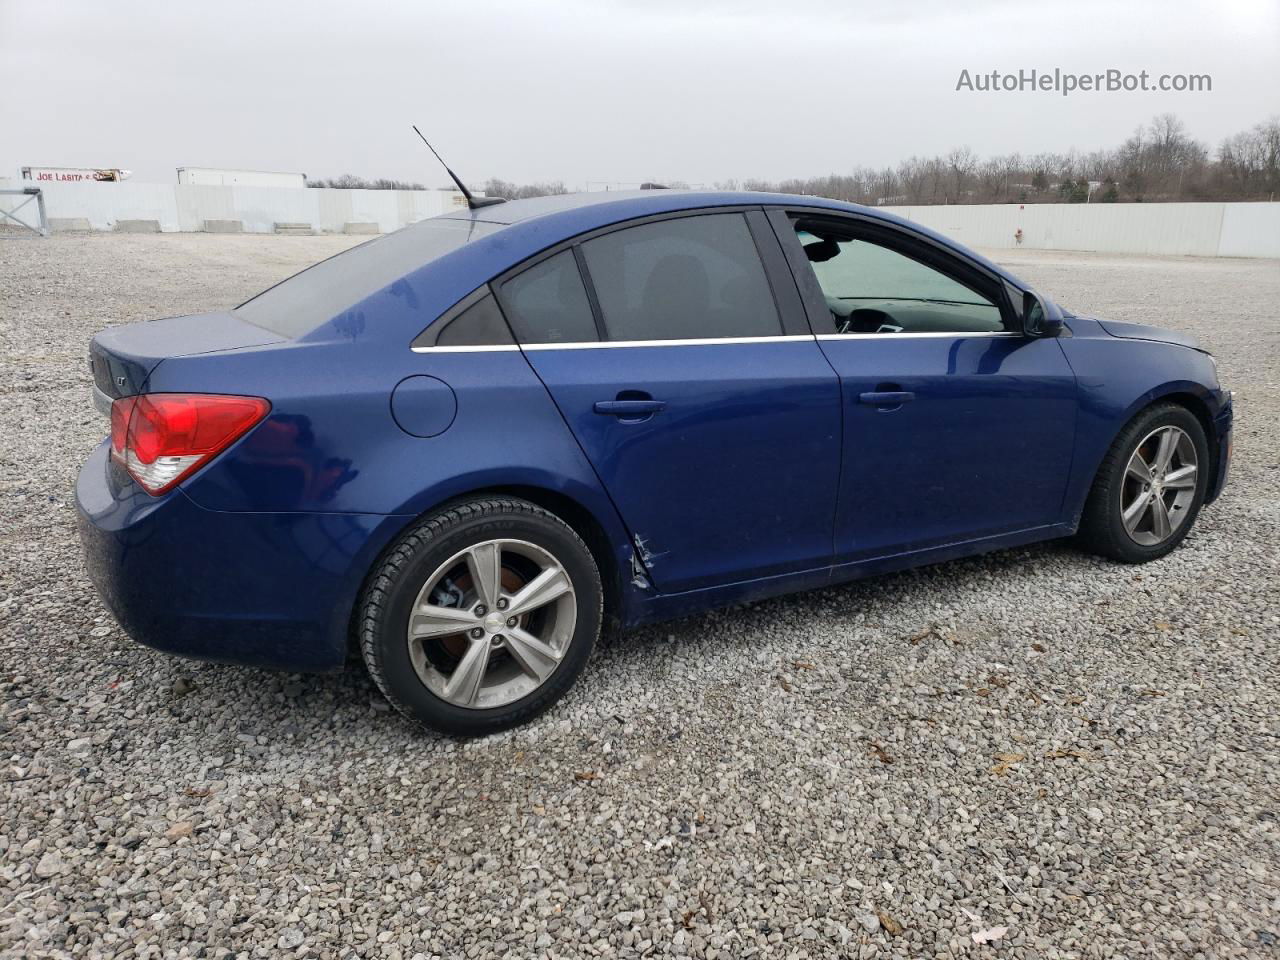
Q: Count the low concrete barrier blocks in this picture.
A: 5